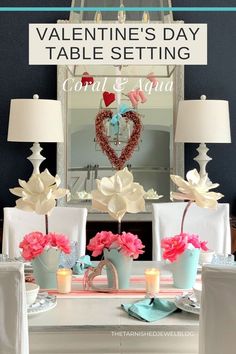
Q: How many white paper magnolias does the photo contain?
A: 3